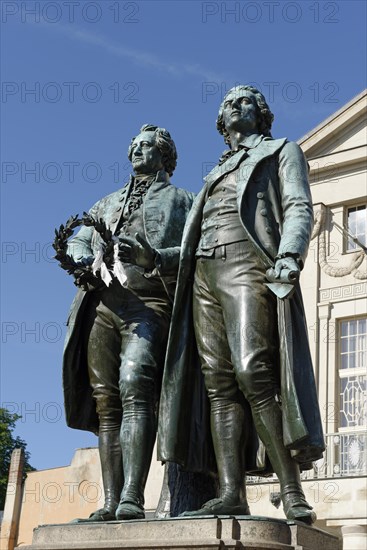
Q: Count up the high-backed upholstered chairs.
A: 0